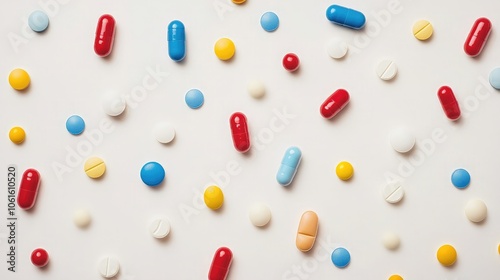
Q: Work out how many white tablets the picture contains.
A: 13